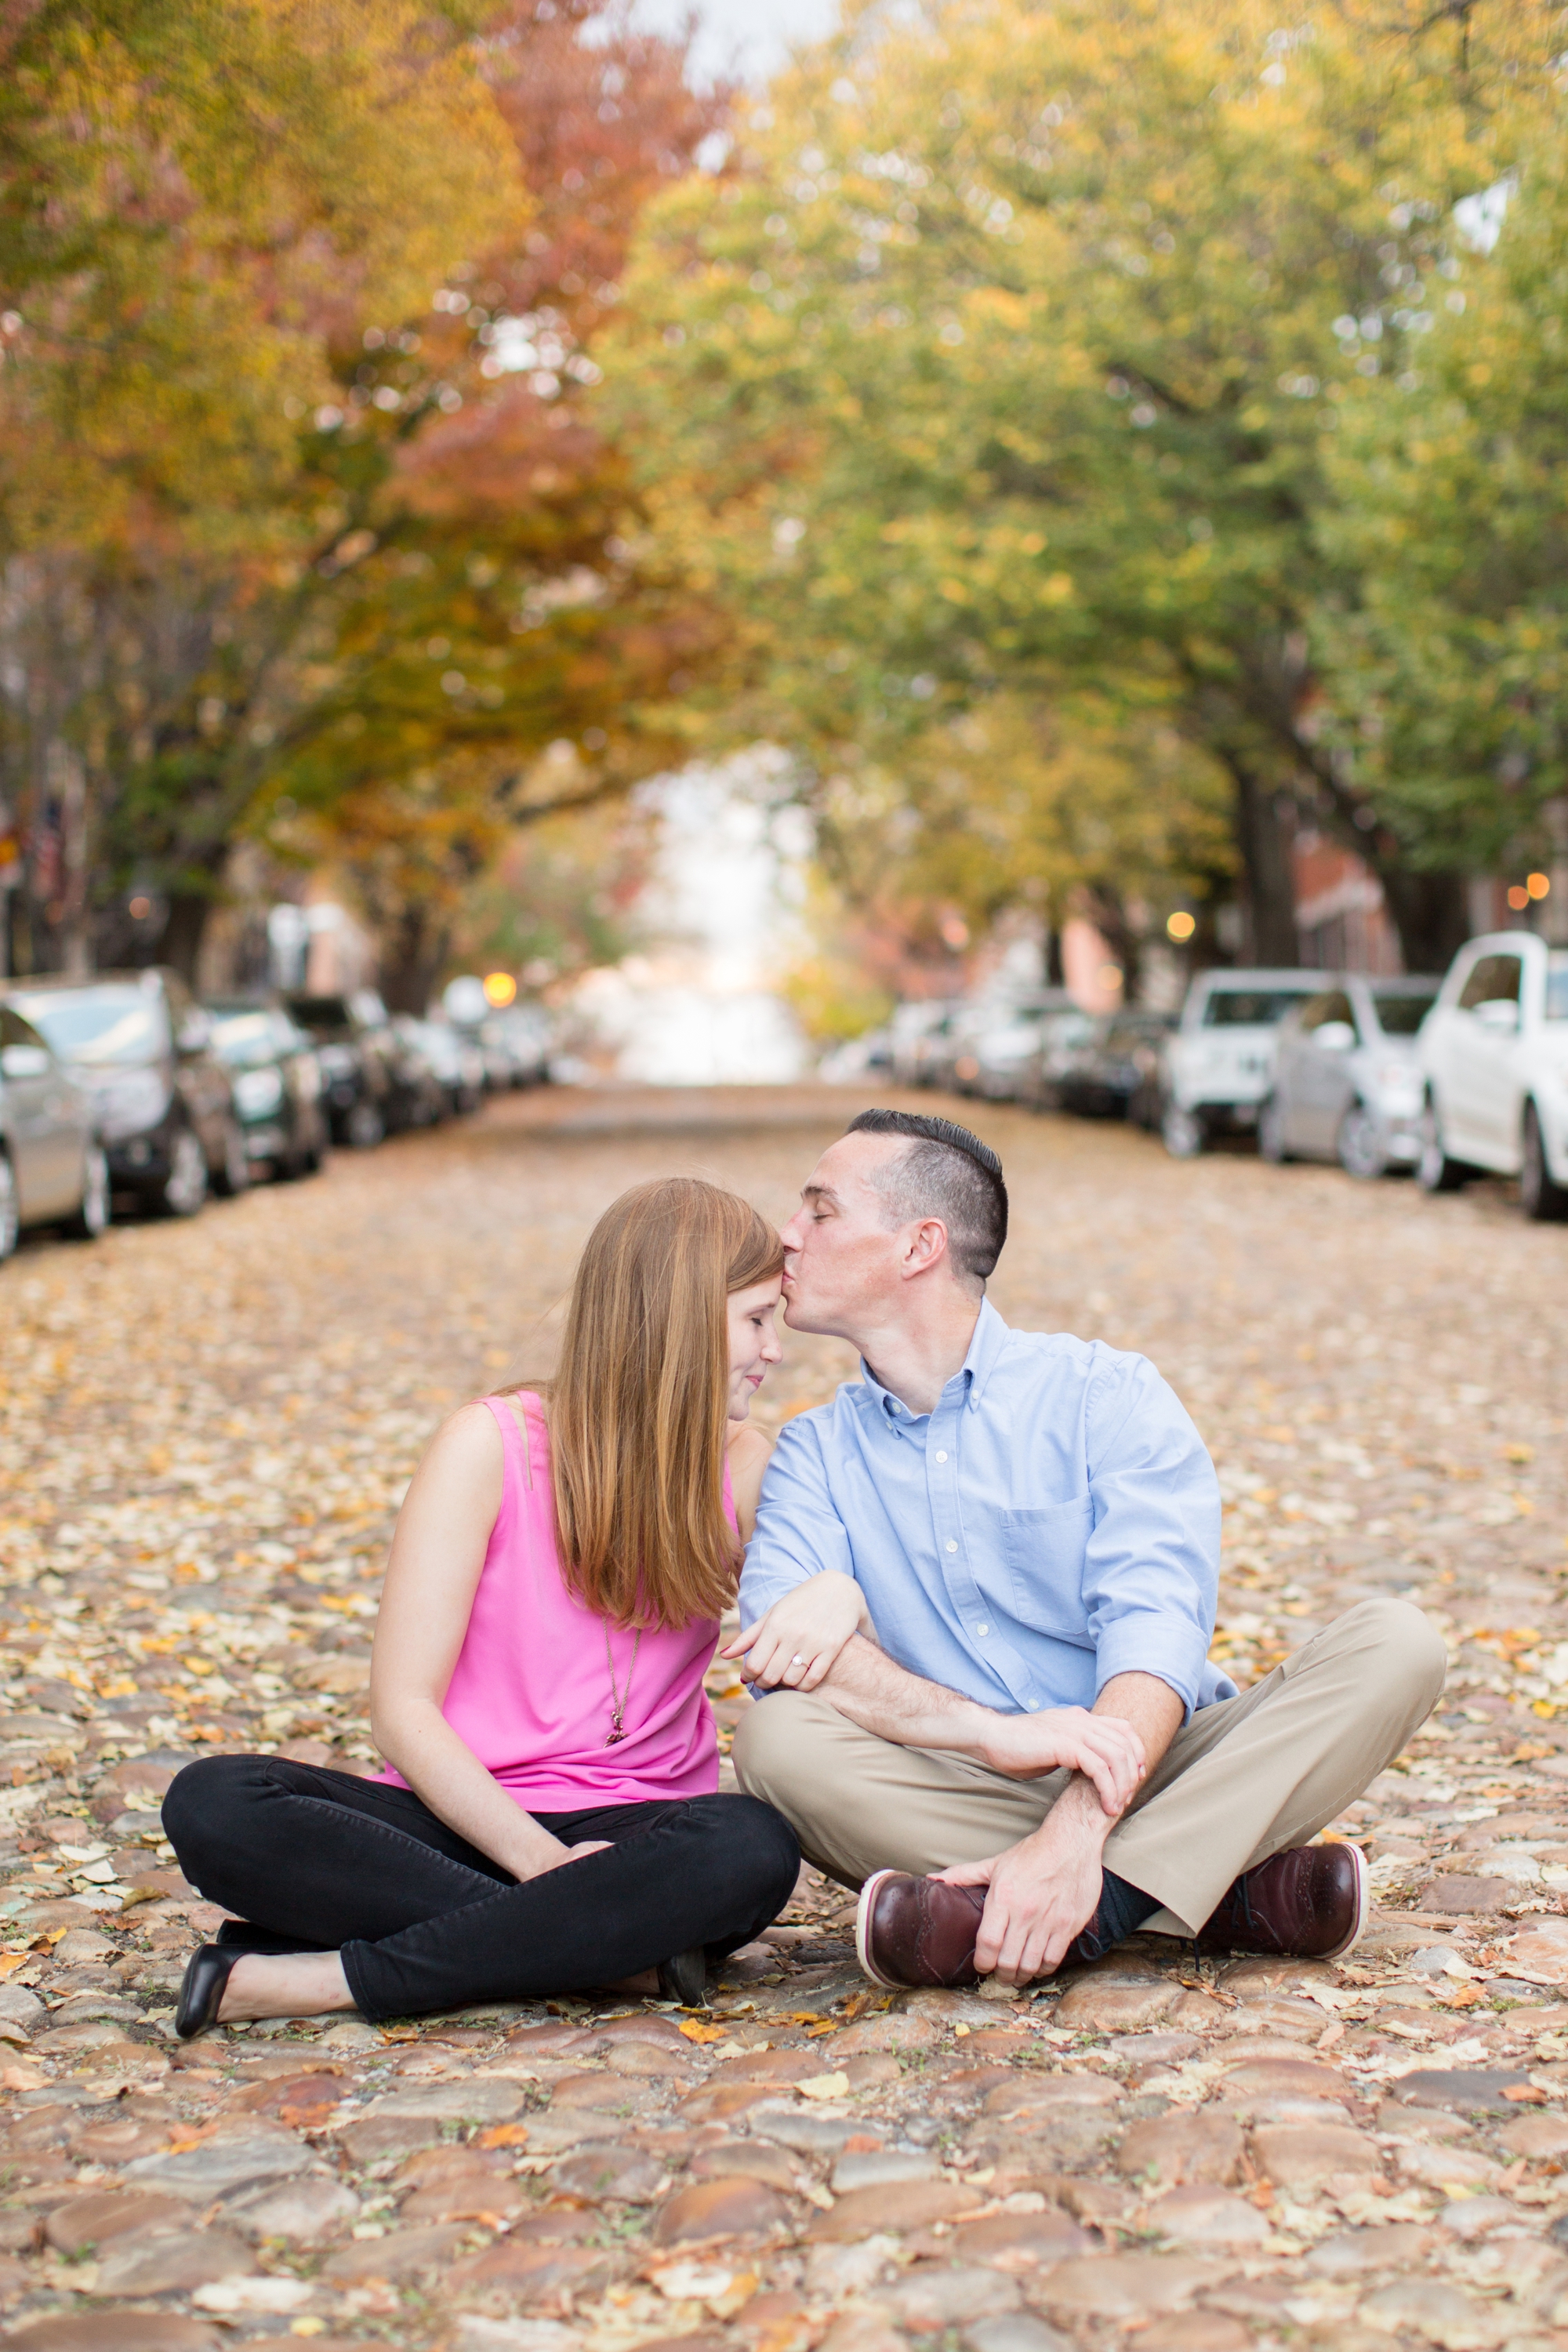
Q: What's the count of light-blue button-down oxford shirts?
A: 1